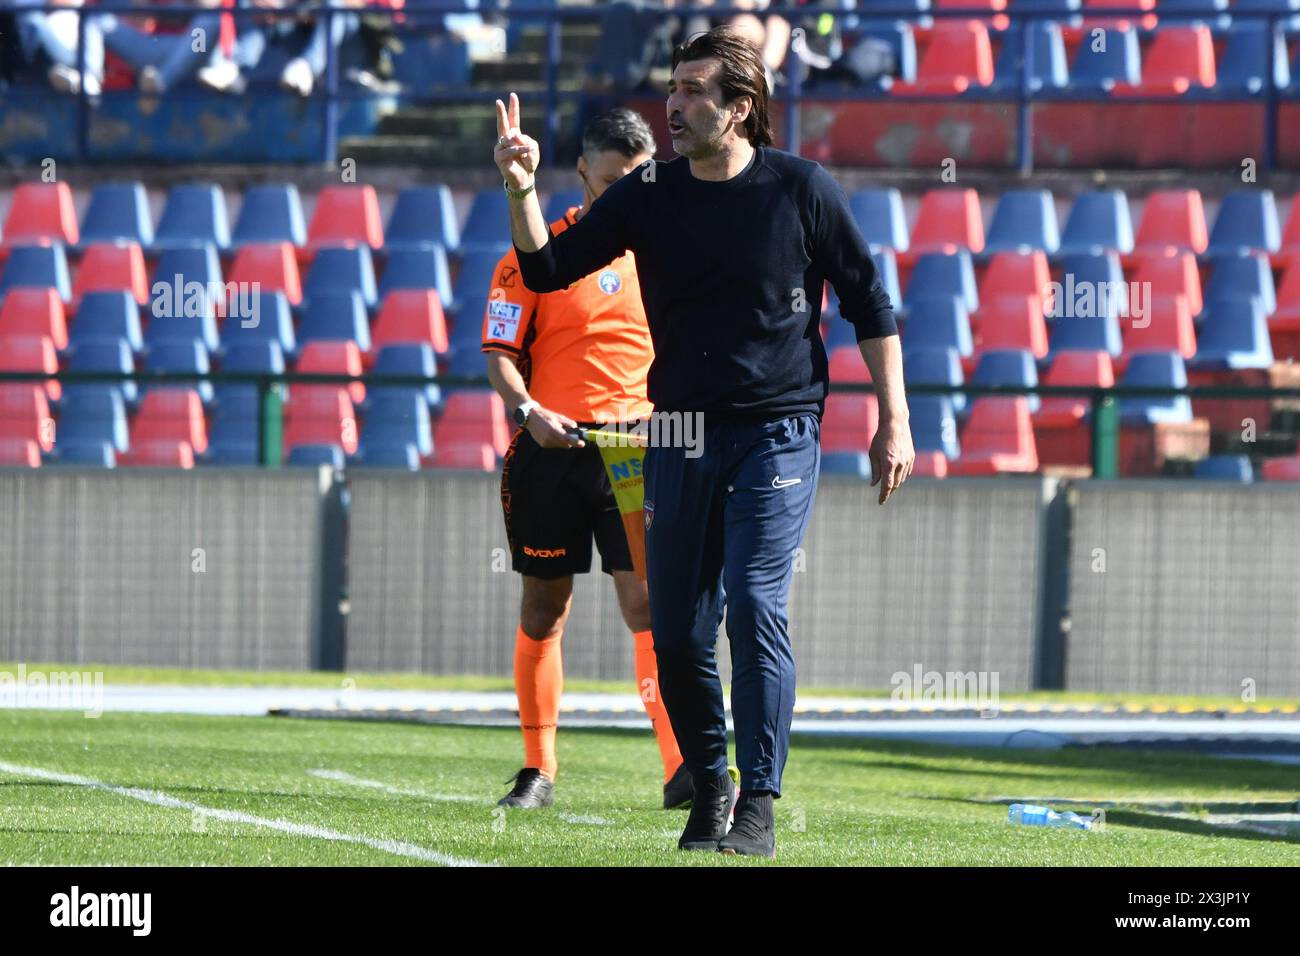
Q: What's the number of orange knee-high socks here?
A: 2